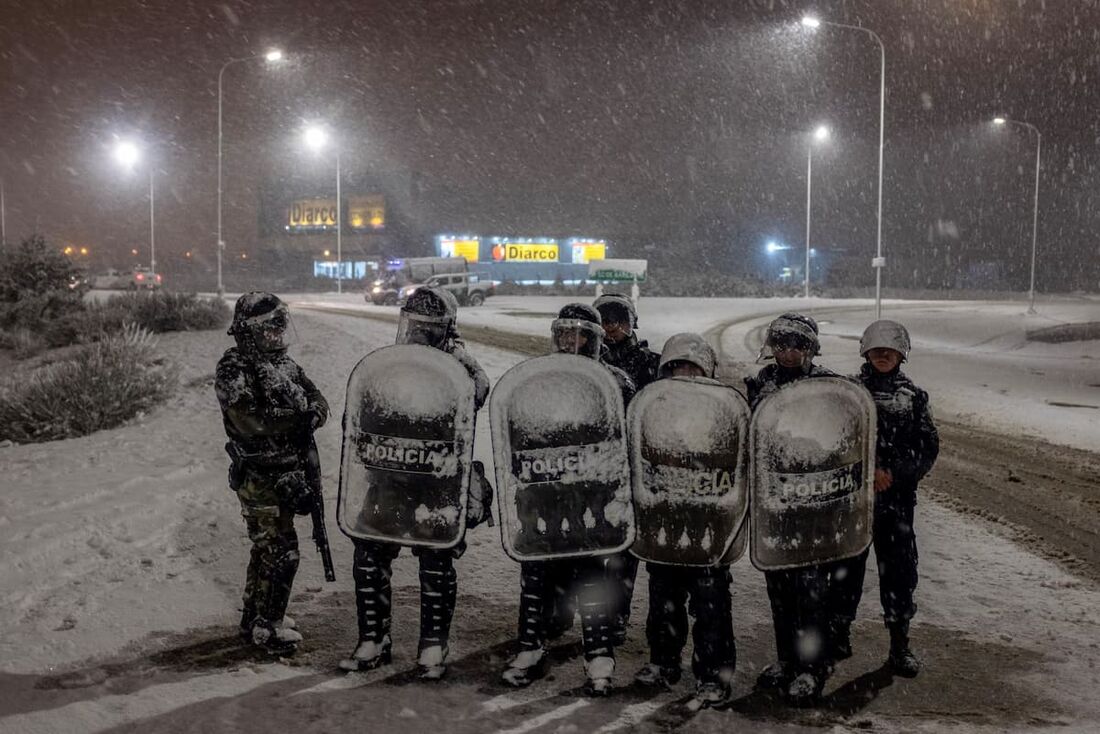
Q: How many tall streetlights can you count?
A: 6